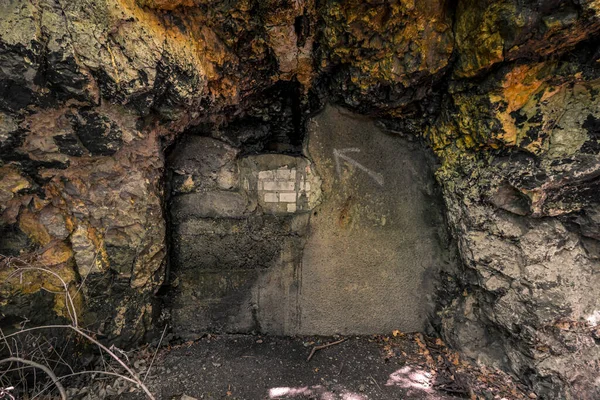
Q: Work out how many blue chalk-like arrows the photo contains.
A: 0